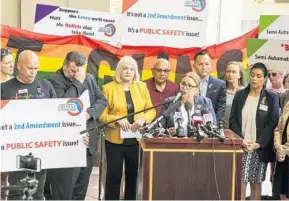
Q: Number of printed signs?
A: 5